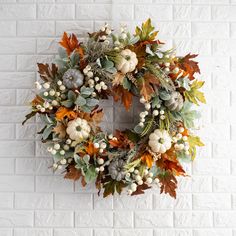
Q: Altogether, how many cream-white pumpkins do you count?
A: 3